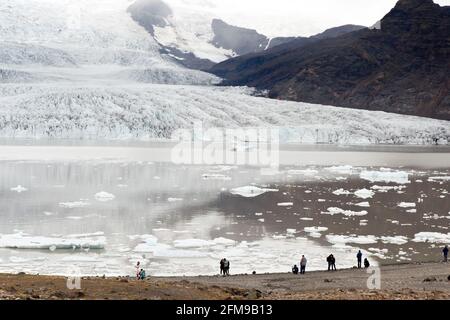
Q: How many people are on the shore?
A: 11